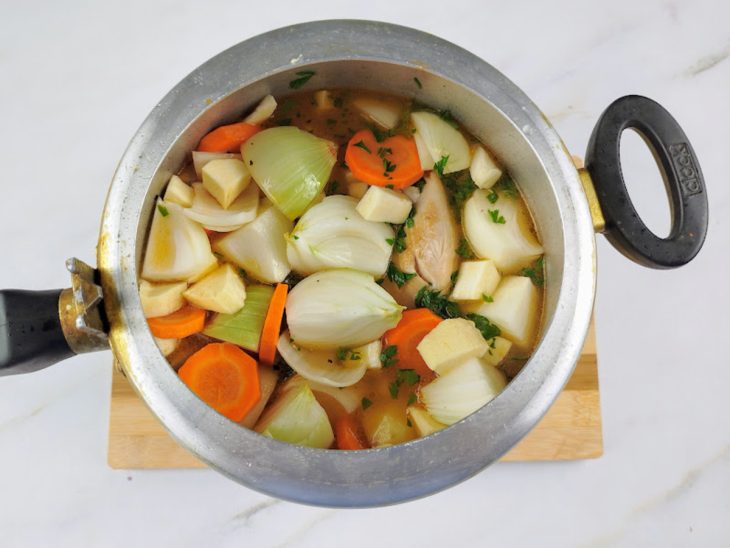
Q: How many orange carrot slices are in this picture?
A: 7